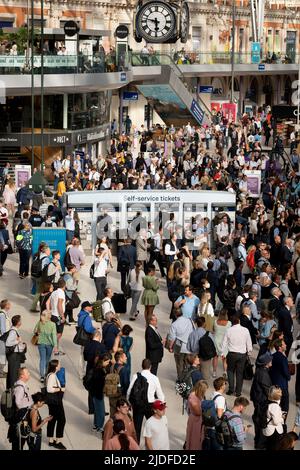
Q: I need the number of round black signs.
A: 2